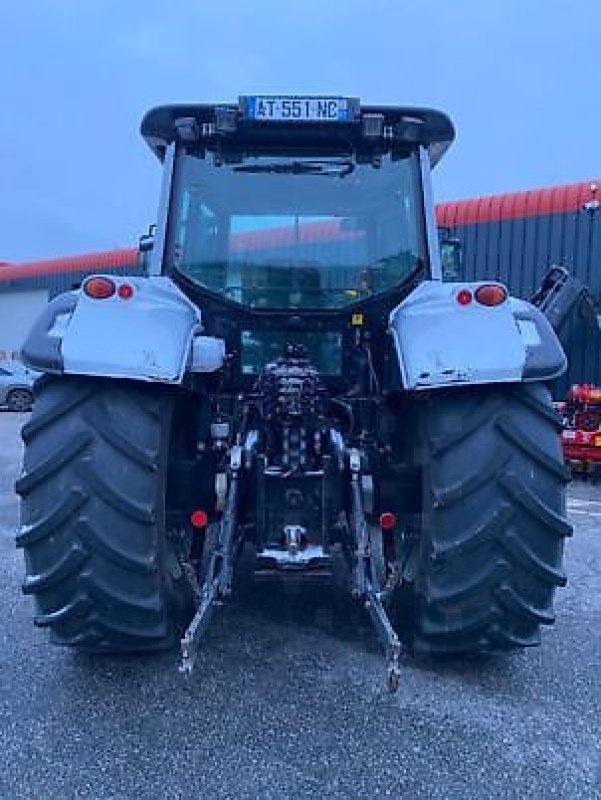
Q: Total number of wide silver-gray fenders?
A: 2